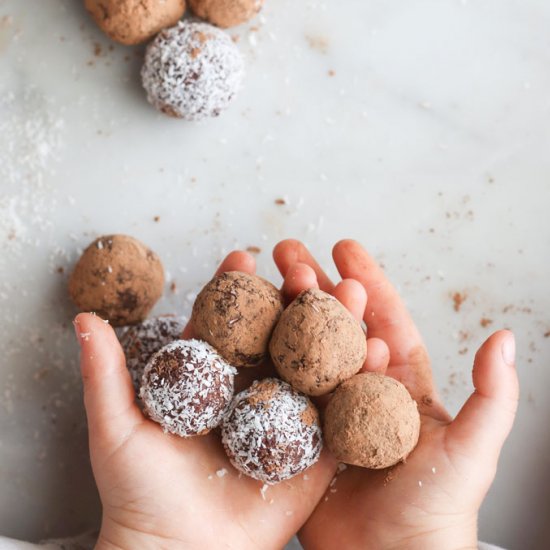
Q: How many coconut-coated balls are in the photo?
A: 4